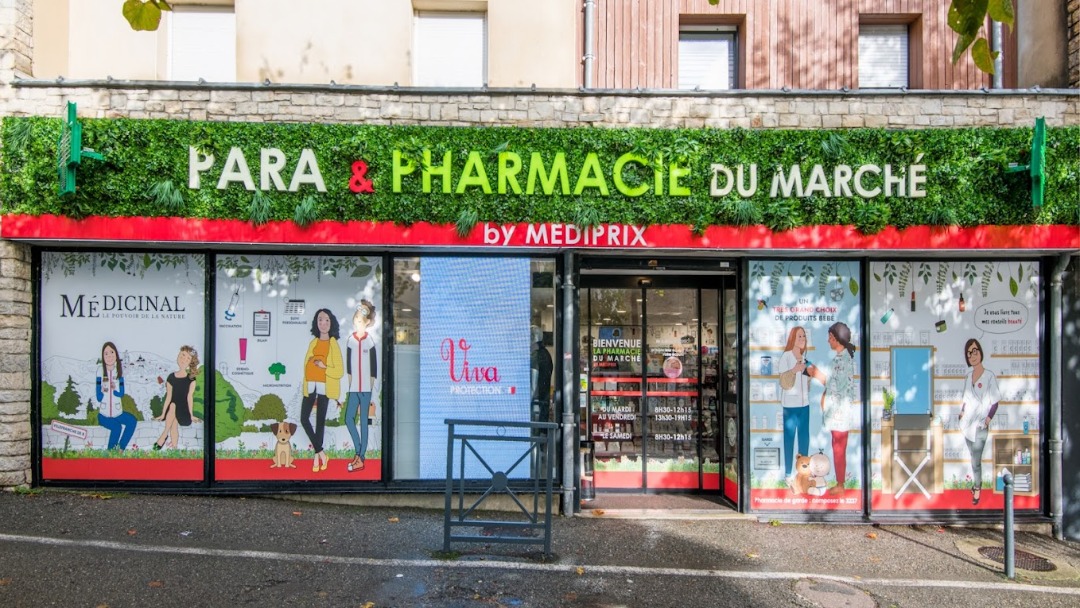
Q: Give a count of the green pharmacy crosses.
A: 2